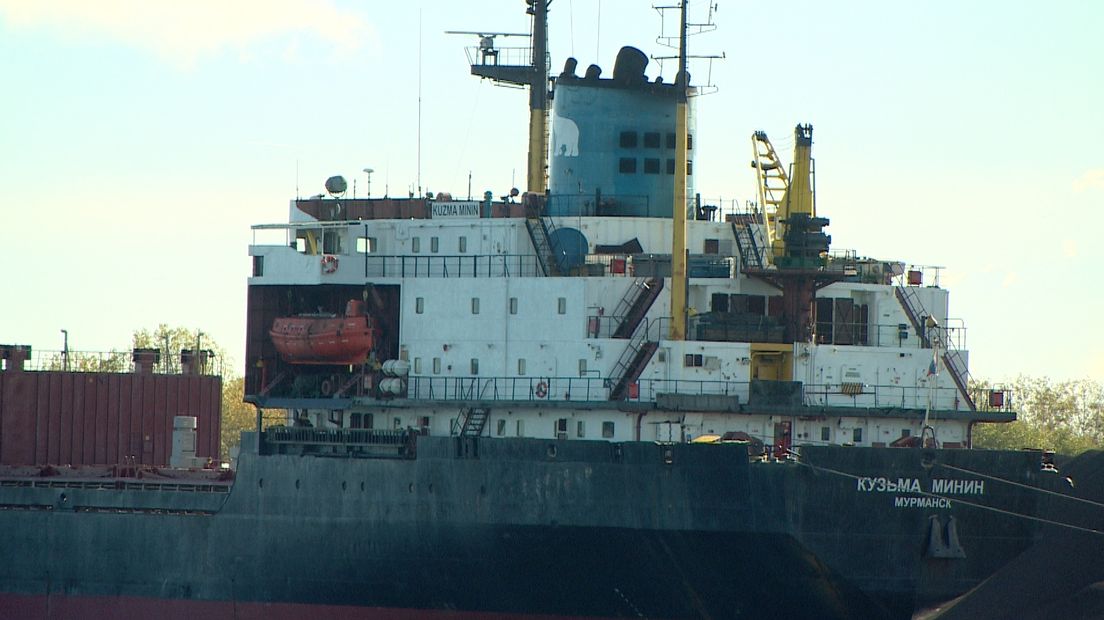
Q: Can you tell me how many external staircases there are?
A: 7